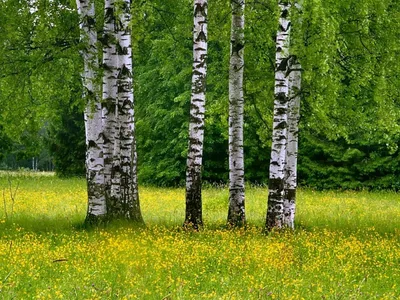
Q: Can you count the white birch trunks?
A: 7